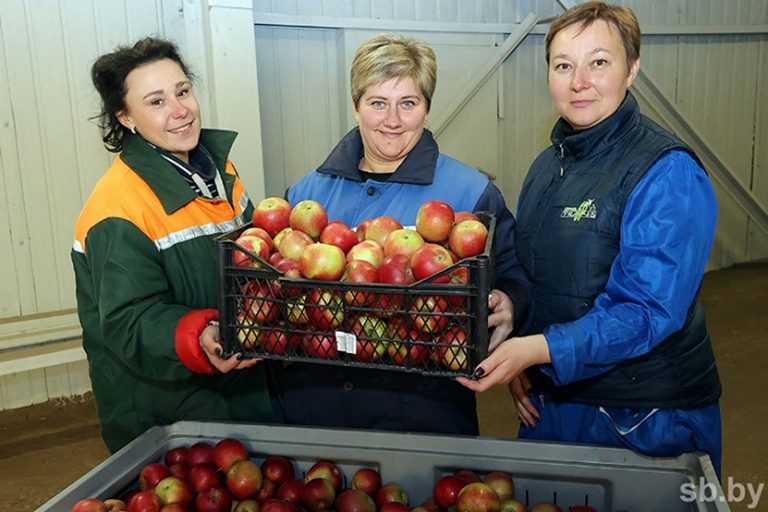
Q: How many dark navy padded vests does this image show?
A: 1